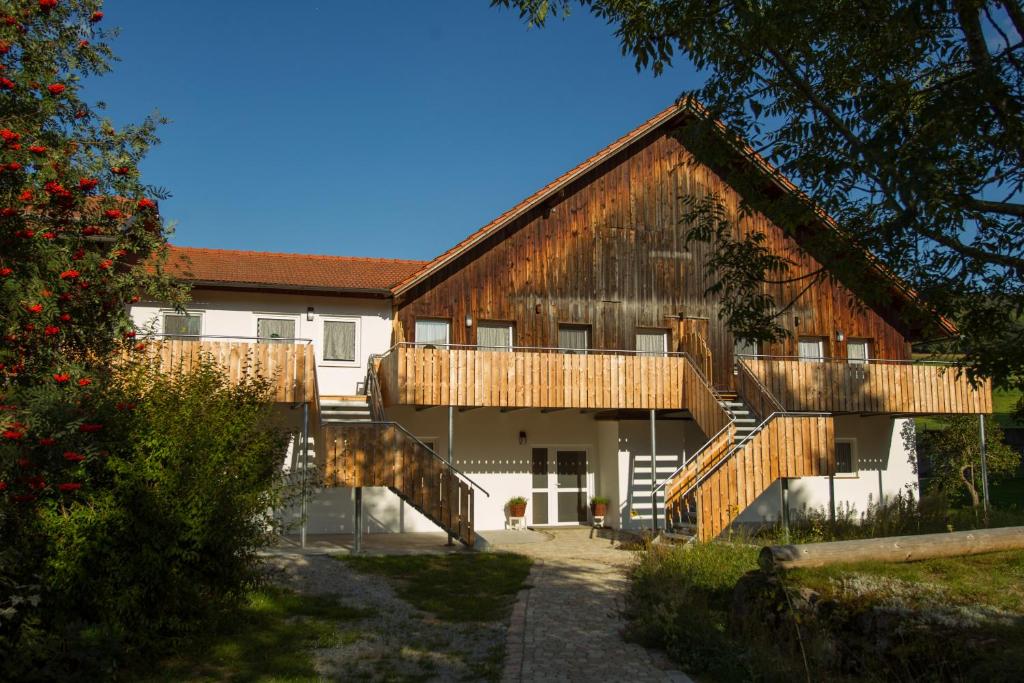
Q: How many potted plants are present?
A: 2